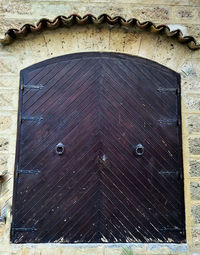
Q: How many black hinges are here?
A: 8